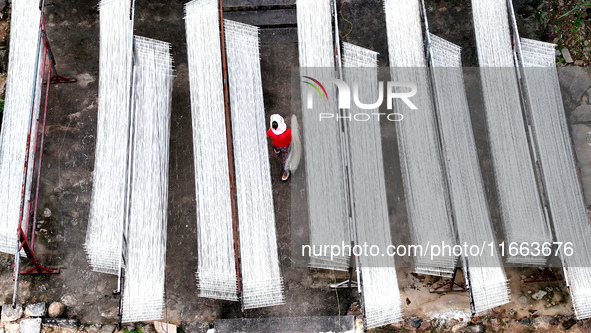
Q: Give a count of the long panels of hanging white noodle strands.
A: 11